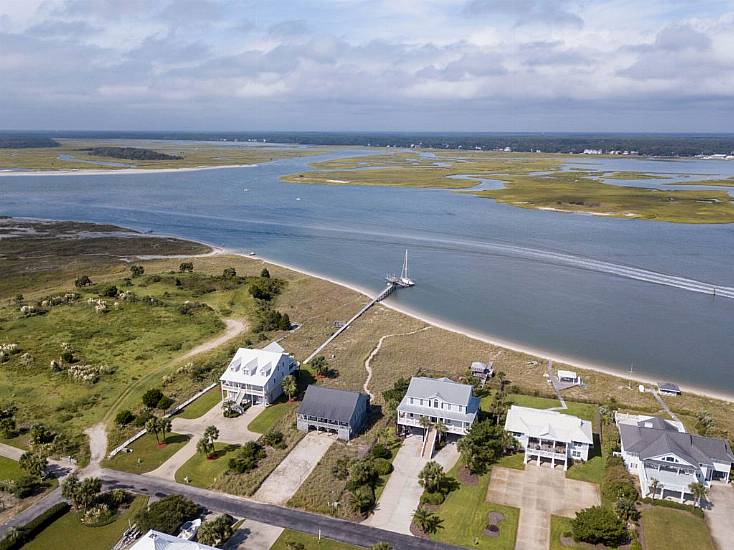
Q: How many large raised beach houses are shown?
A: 5